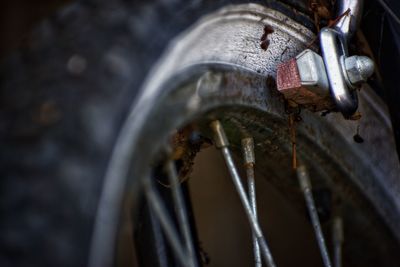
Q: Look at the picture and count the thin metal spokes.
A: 7